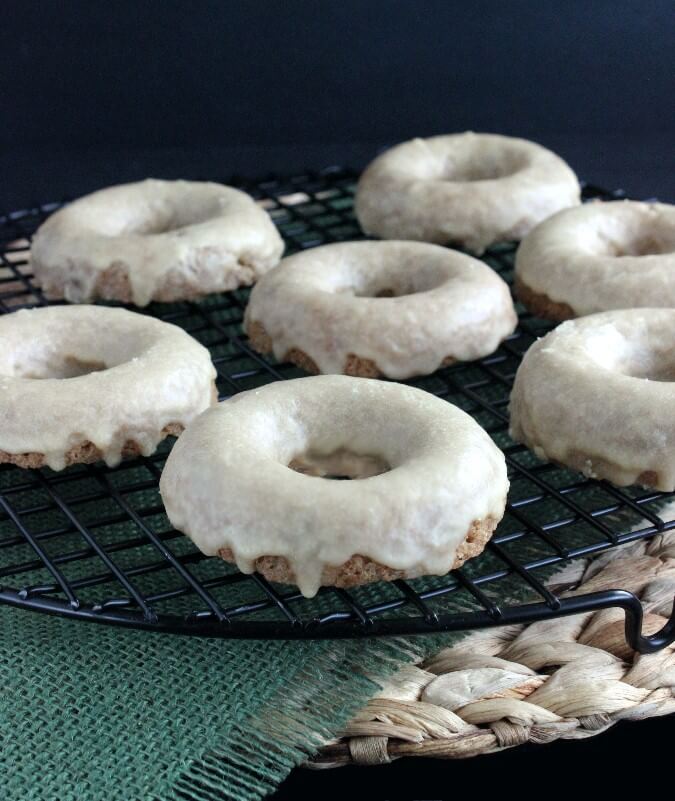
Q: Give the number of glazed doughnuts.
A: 7